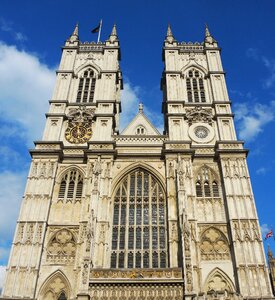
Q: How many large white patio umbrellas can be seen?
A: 0